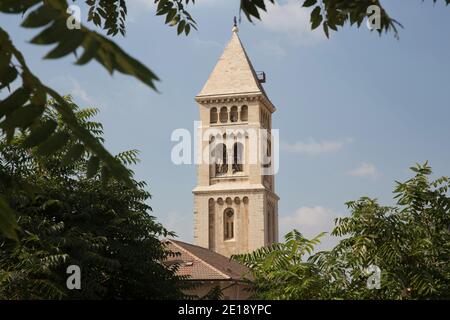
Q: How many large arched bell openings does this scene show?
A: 2